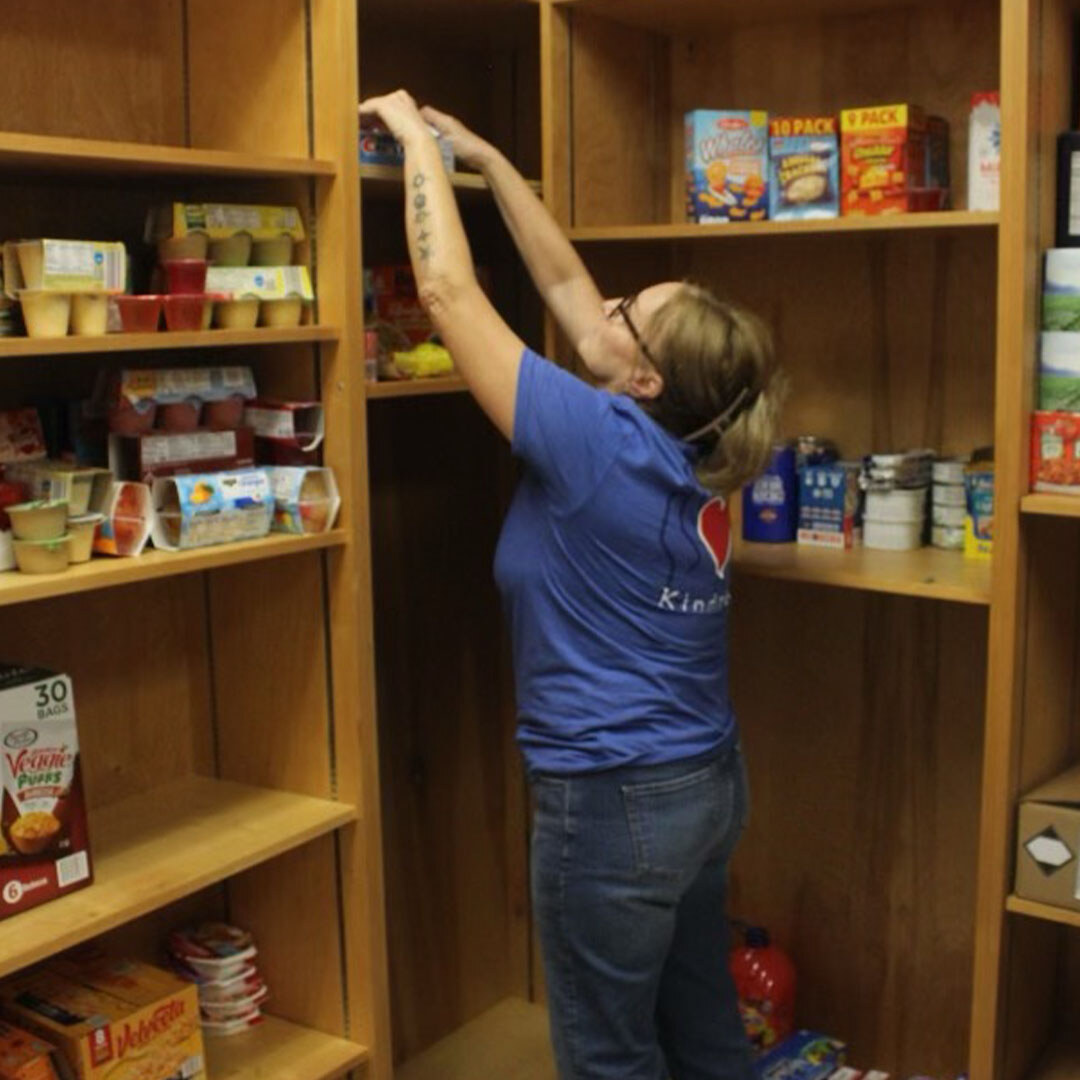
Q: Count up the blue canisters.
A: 1